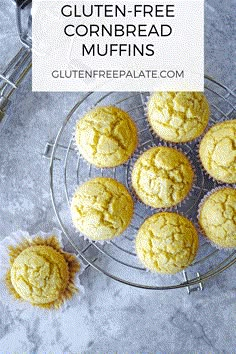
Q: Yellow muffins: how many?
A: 8